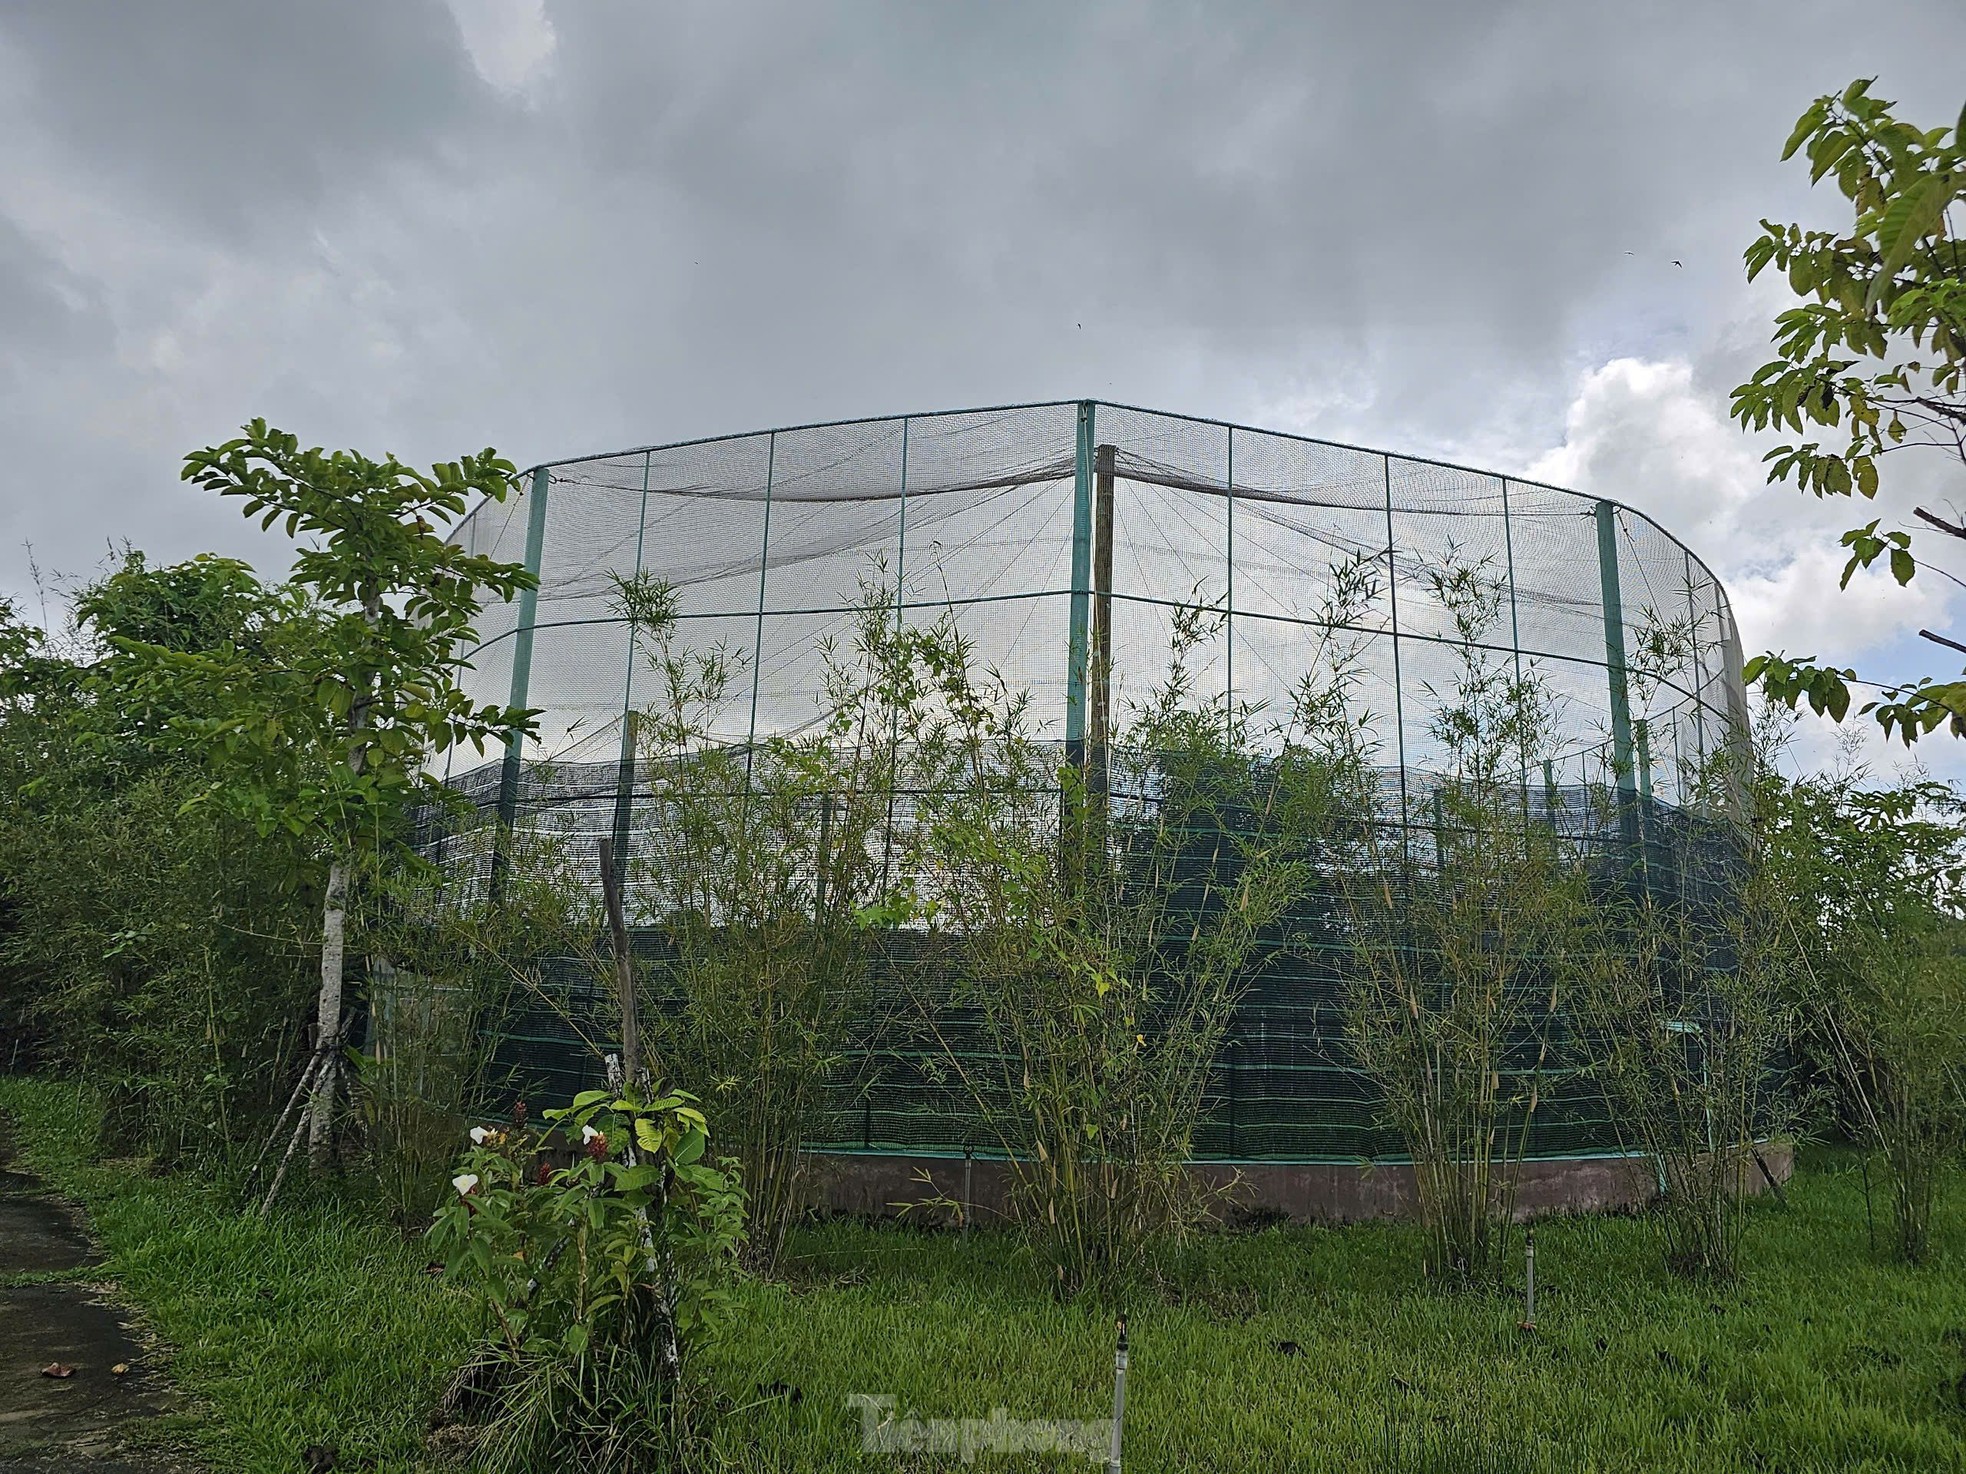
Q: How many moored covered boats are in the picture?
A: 0